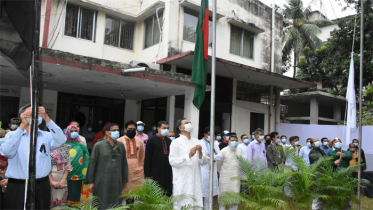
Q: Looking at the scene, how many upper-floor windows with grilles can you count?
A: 5